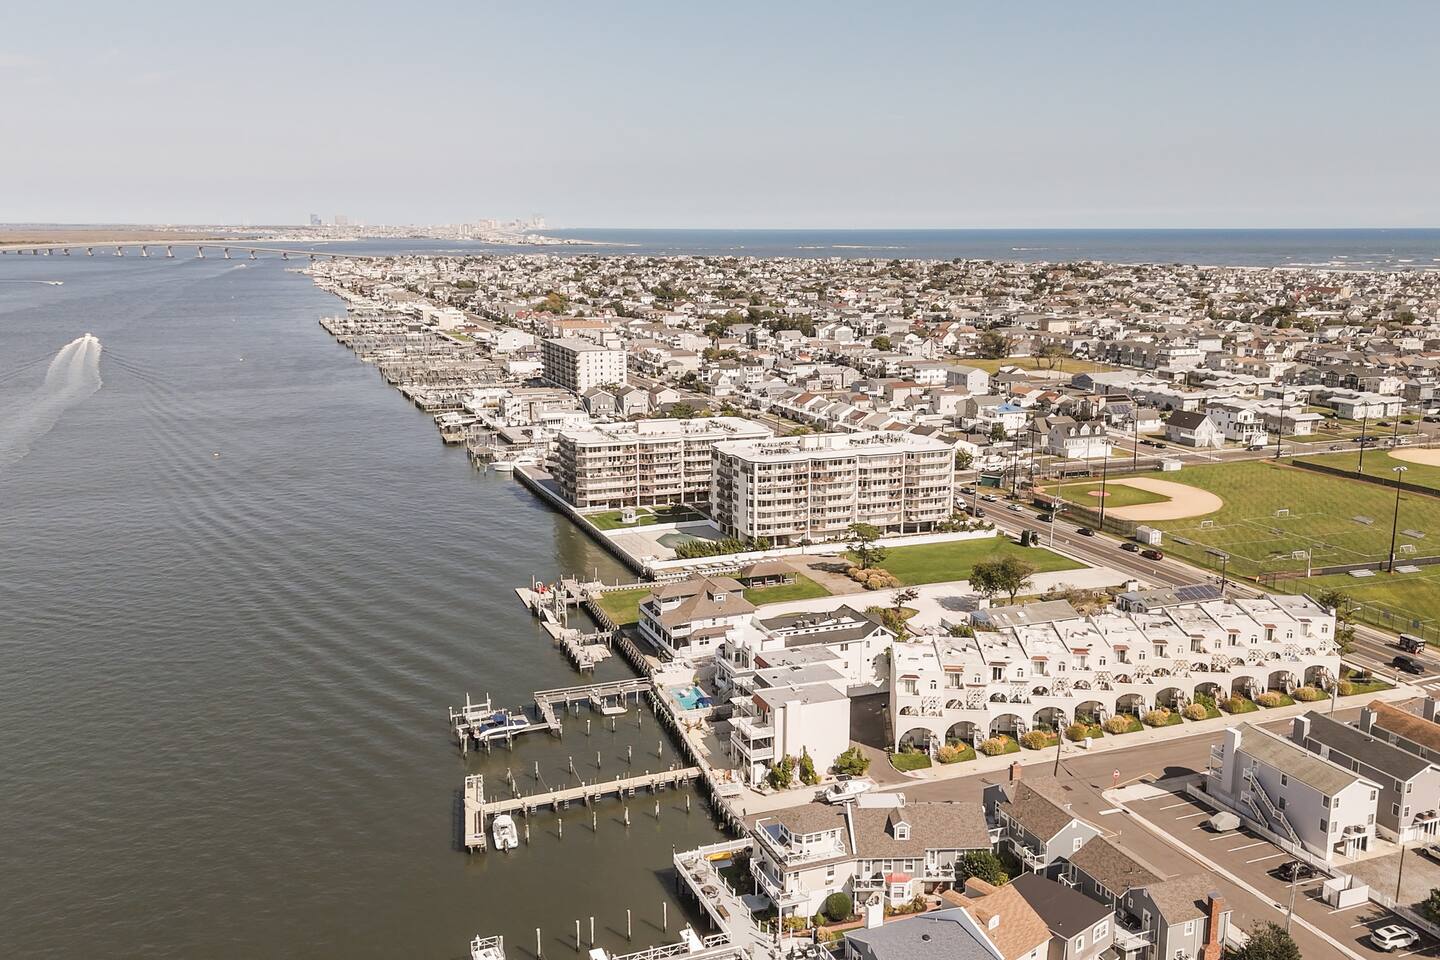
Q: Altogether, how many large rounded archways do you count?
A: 11